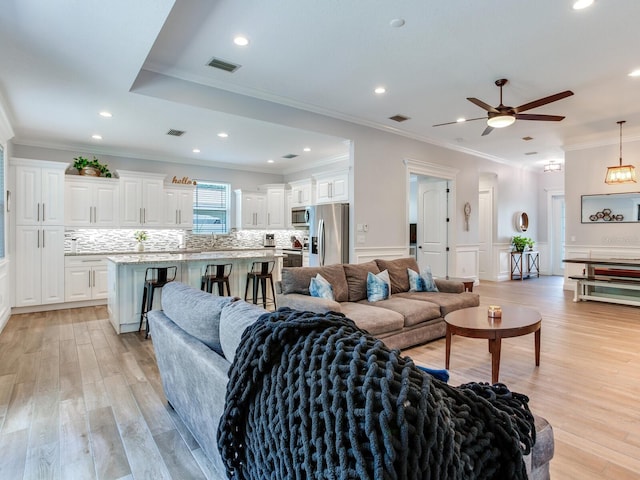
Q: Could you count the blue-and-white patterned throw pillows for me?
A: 3